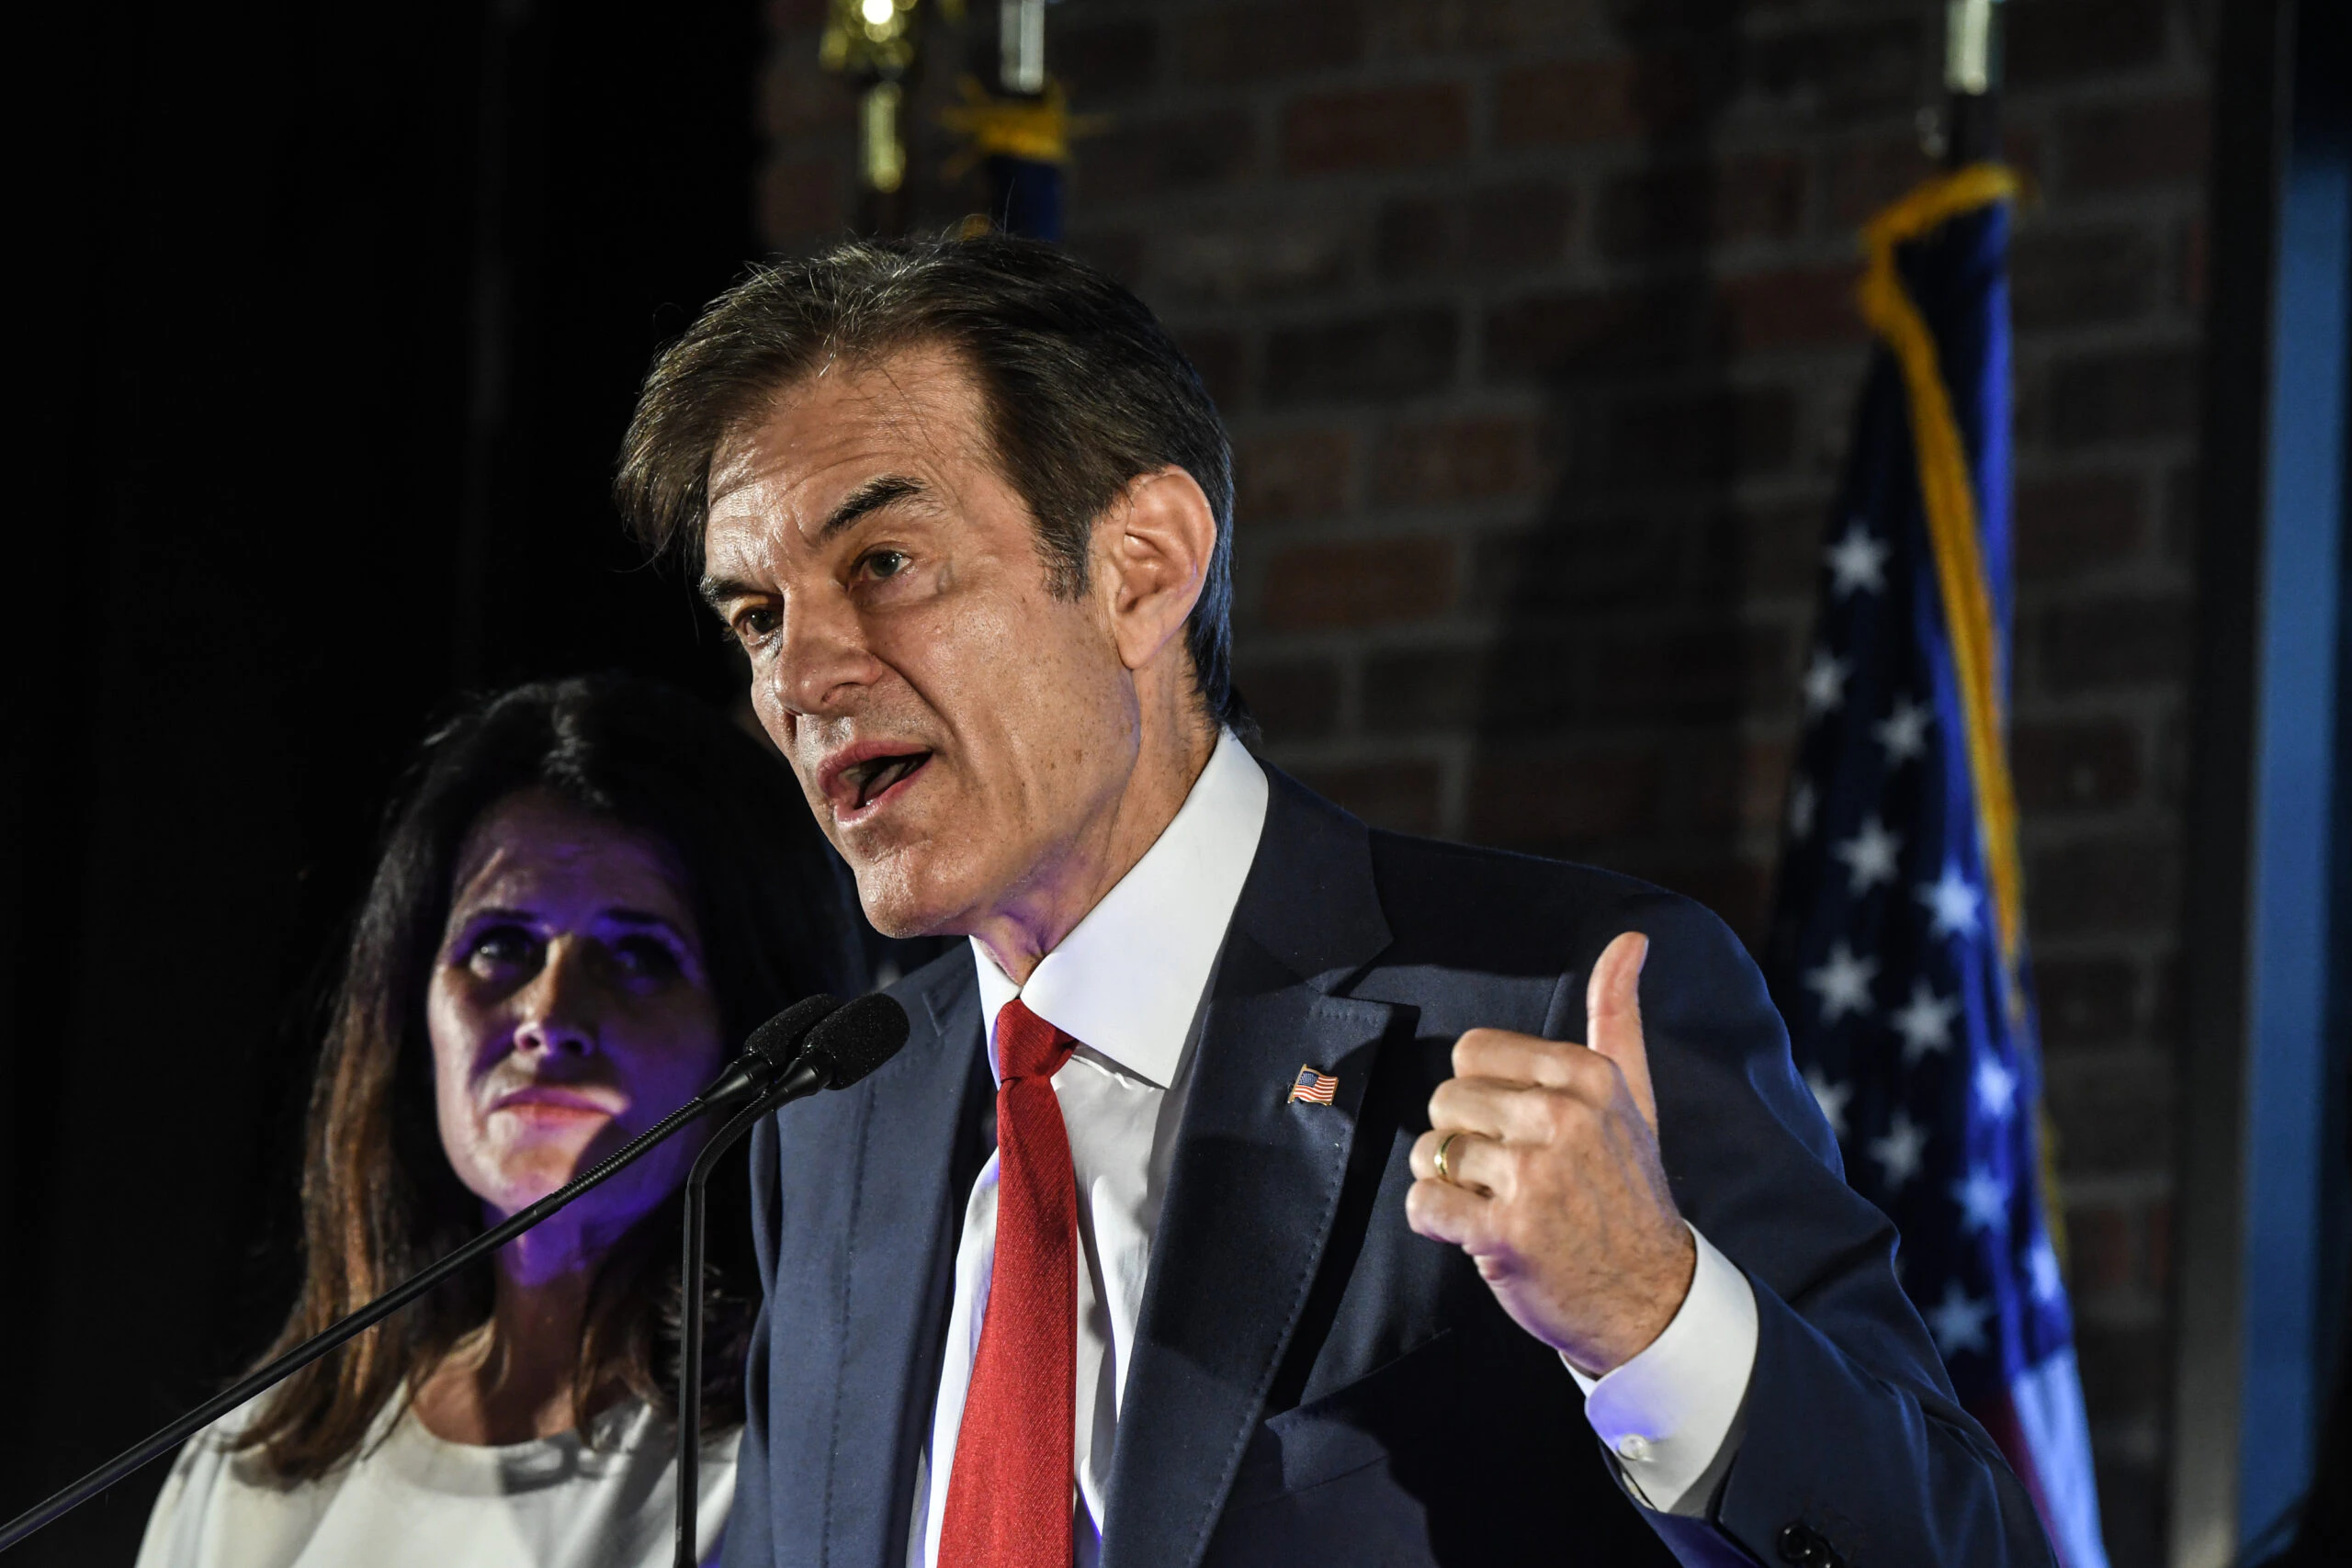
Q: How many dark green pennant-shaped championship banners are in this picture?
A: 0